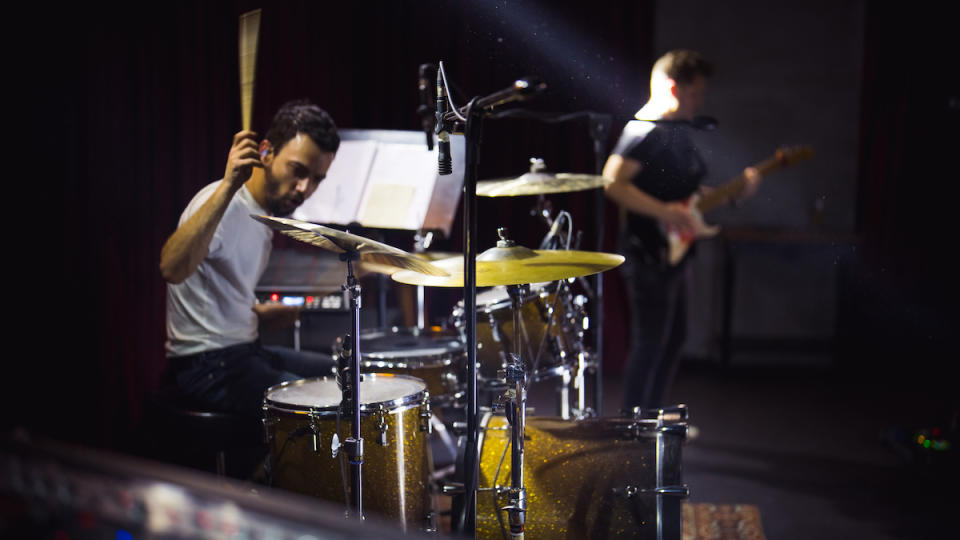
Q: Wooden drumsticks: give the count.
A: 1